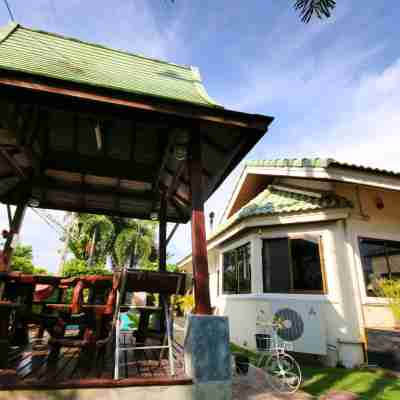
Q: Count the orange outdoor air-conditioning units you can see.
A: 0